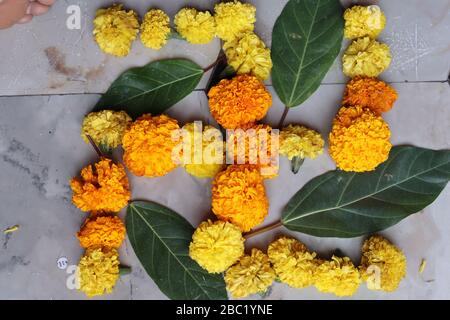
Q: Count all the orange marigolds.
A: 8